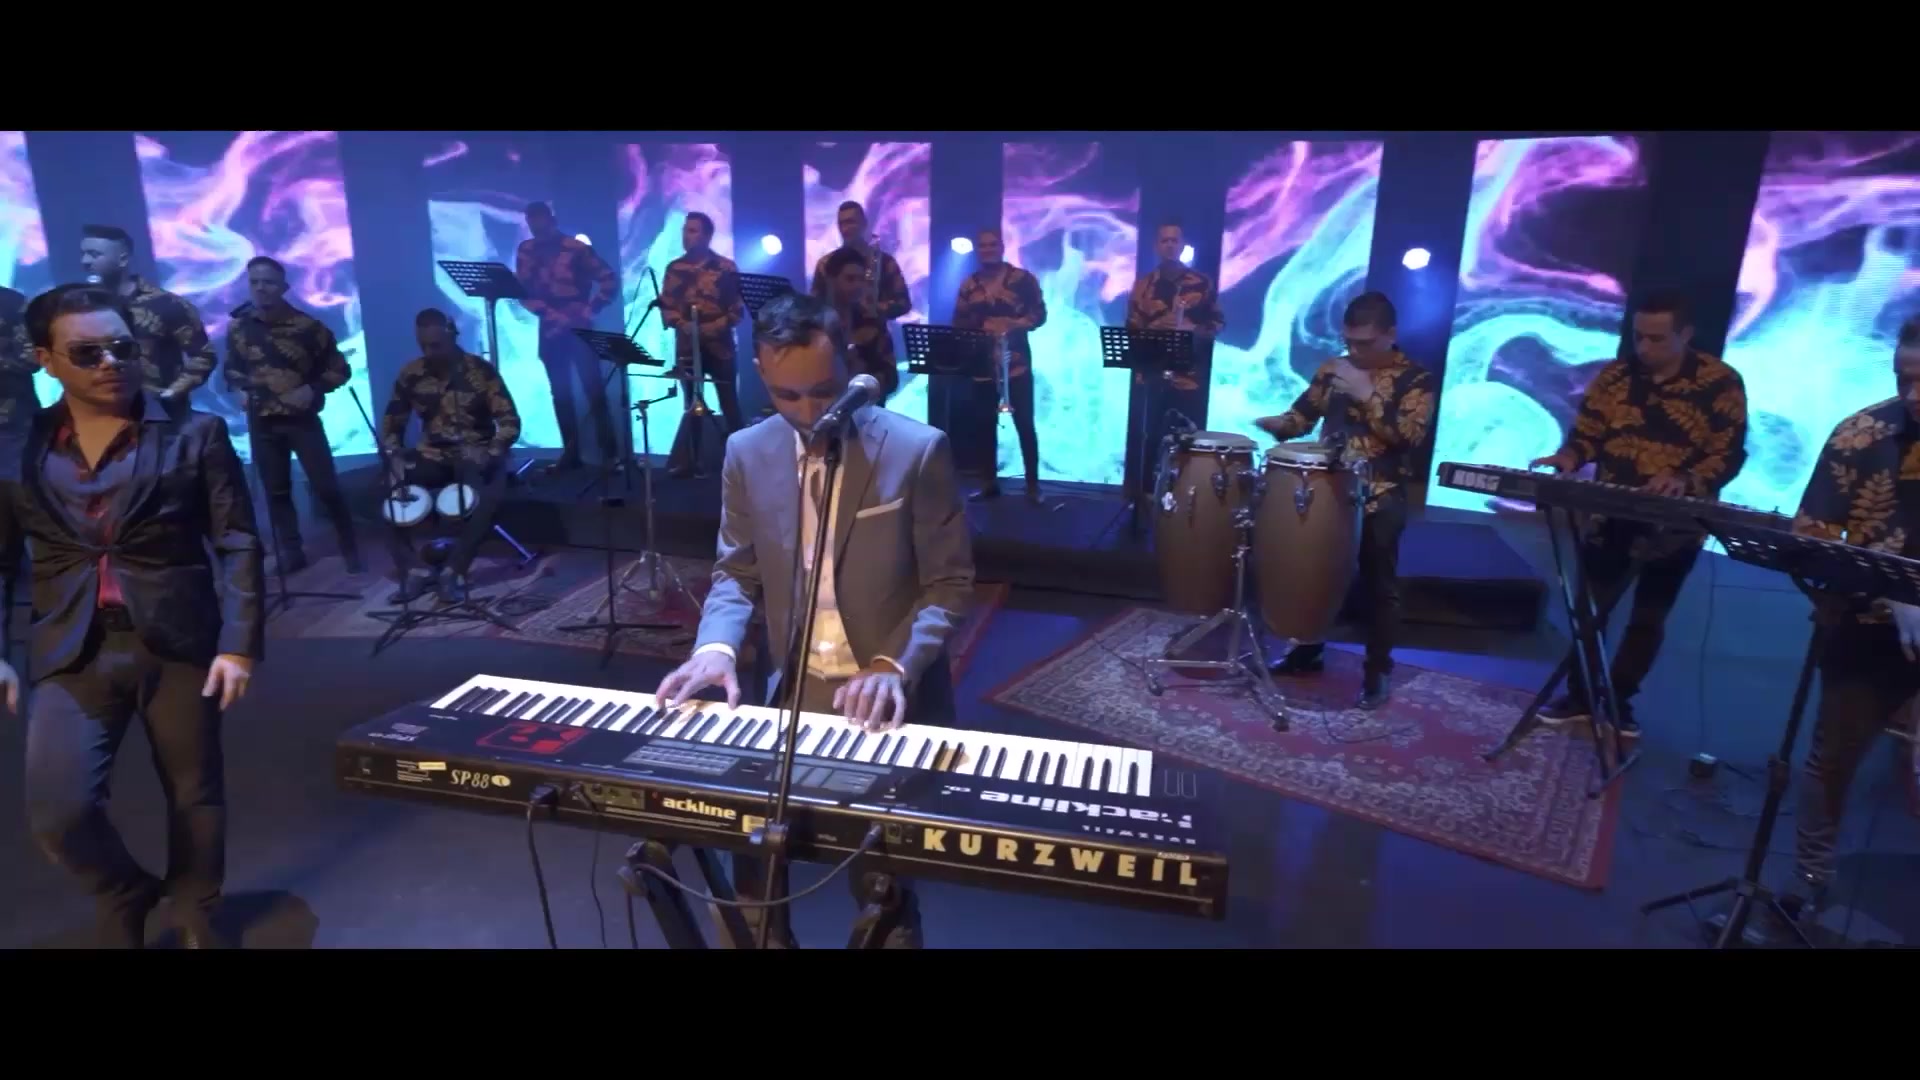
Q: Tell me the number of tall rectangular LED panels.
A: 9